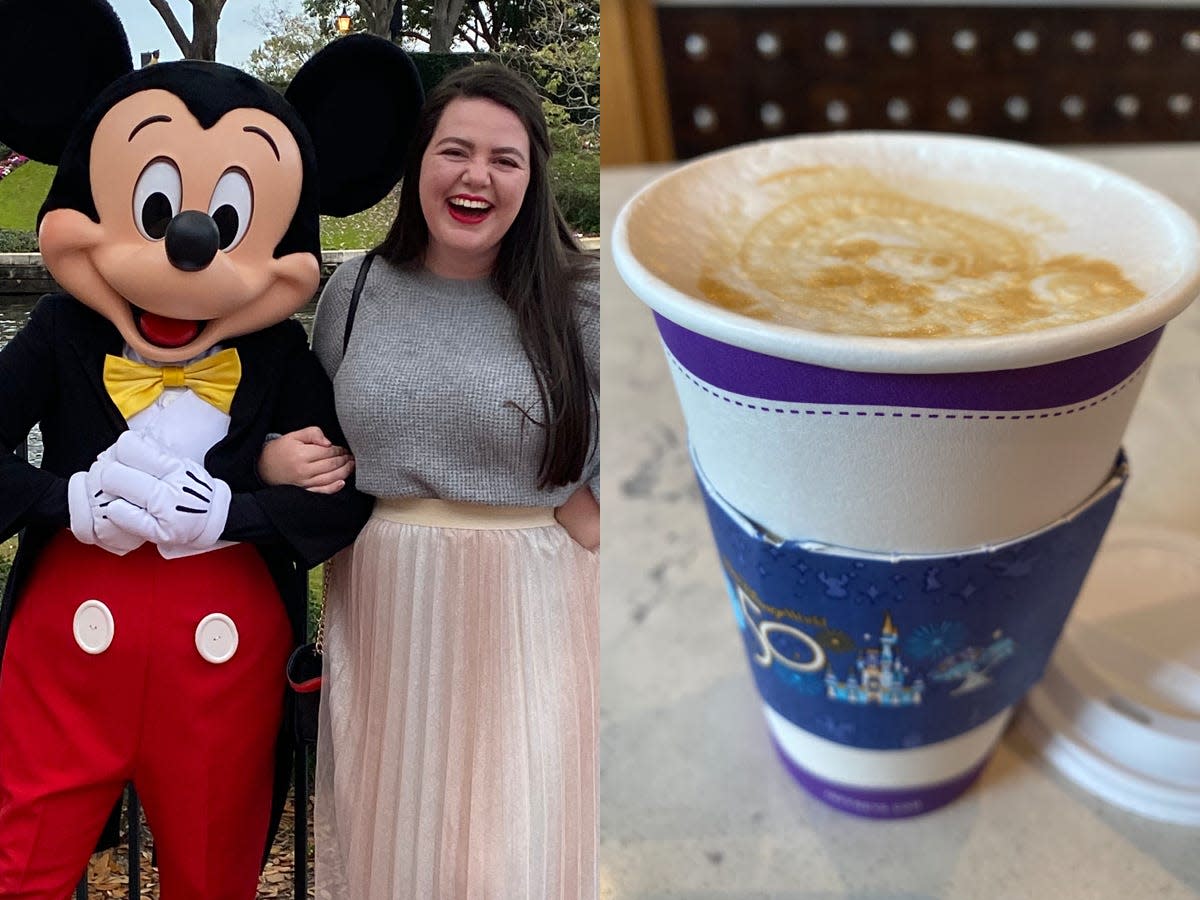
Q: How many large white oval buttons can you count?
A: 2